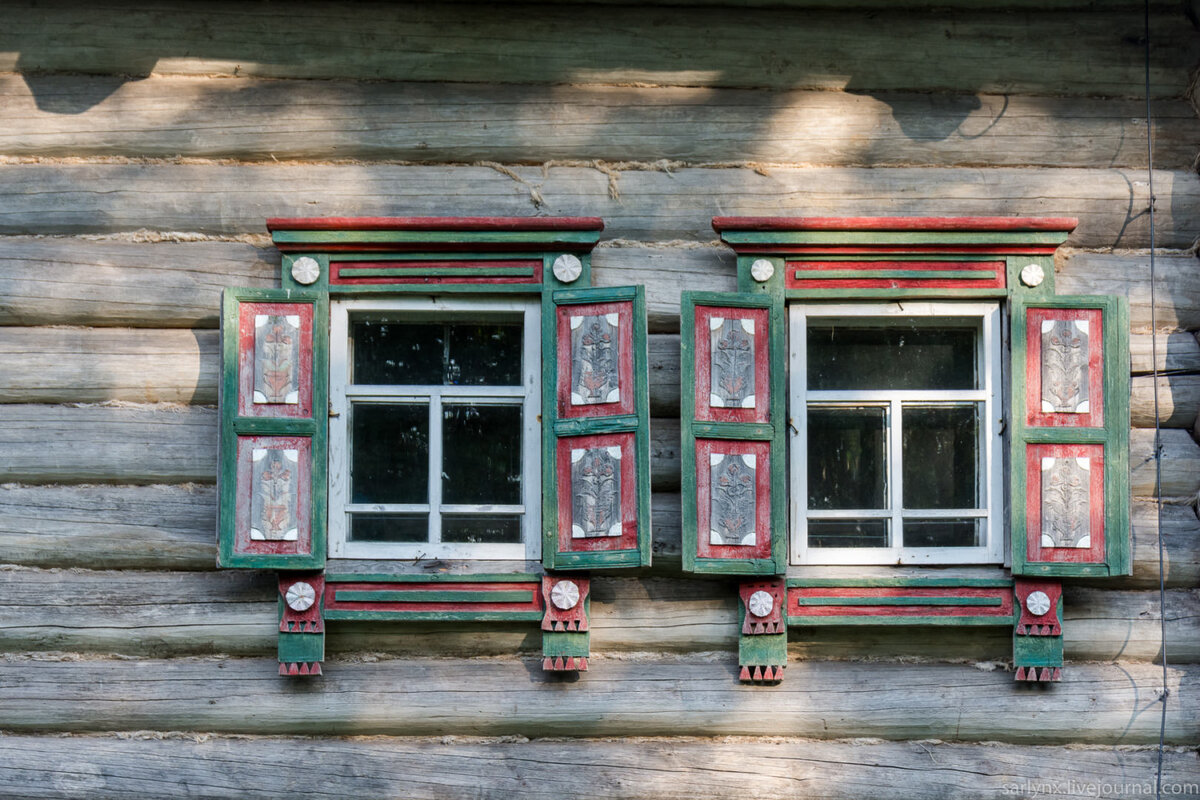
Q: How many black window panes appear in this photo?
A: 10